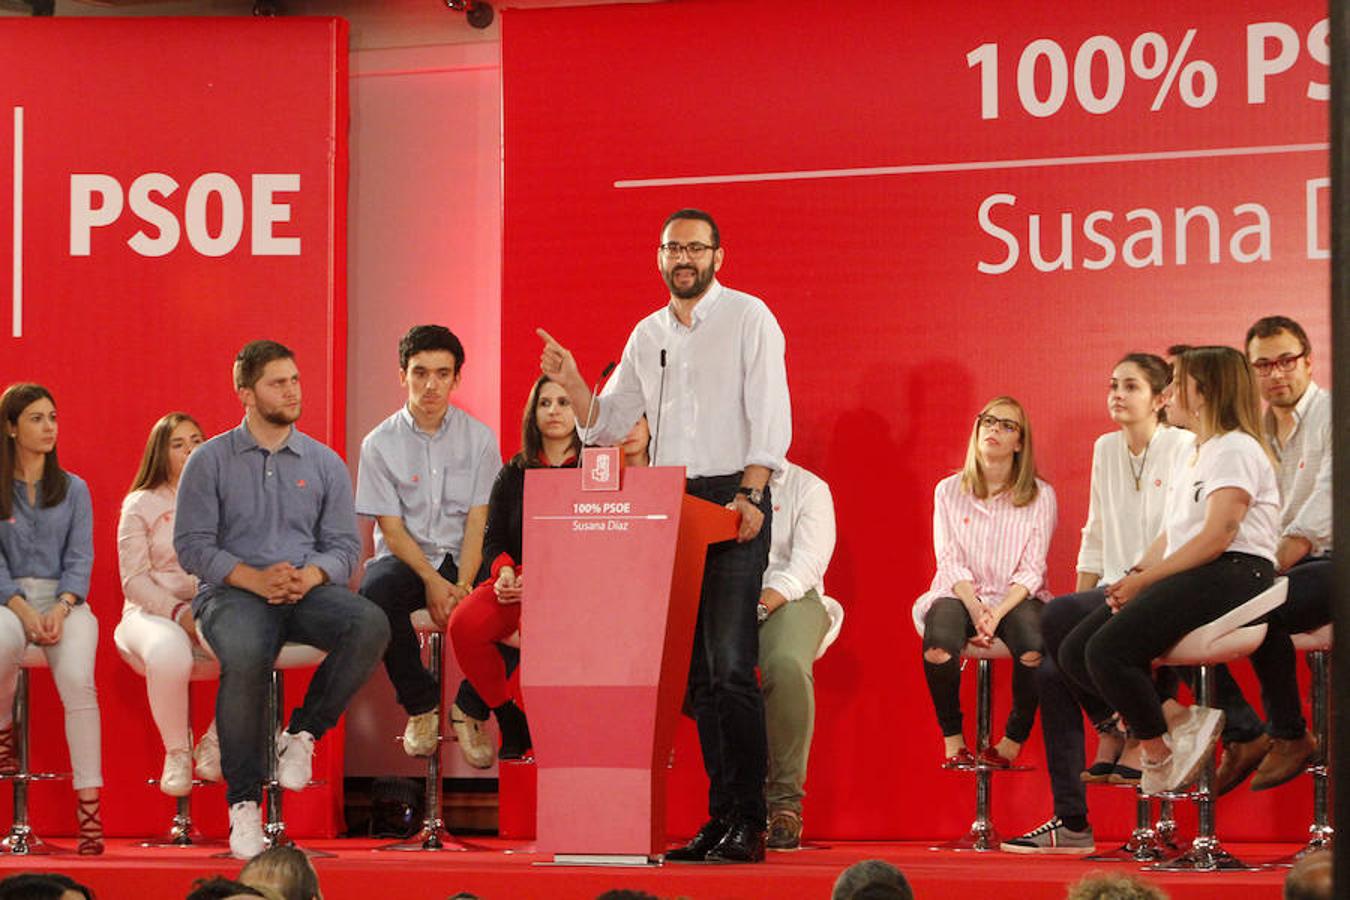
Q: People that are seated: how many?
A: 12